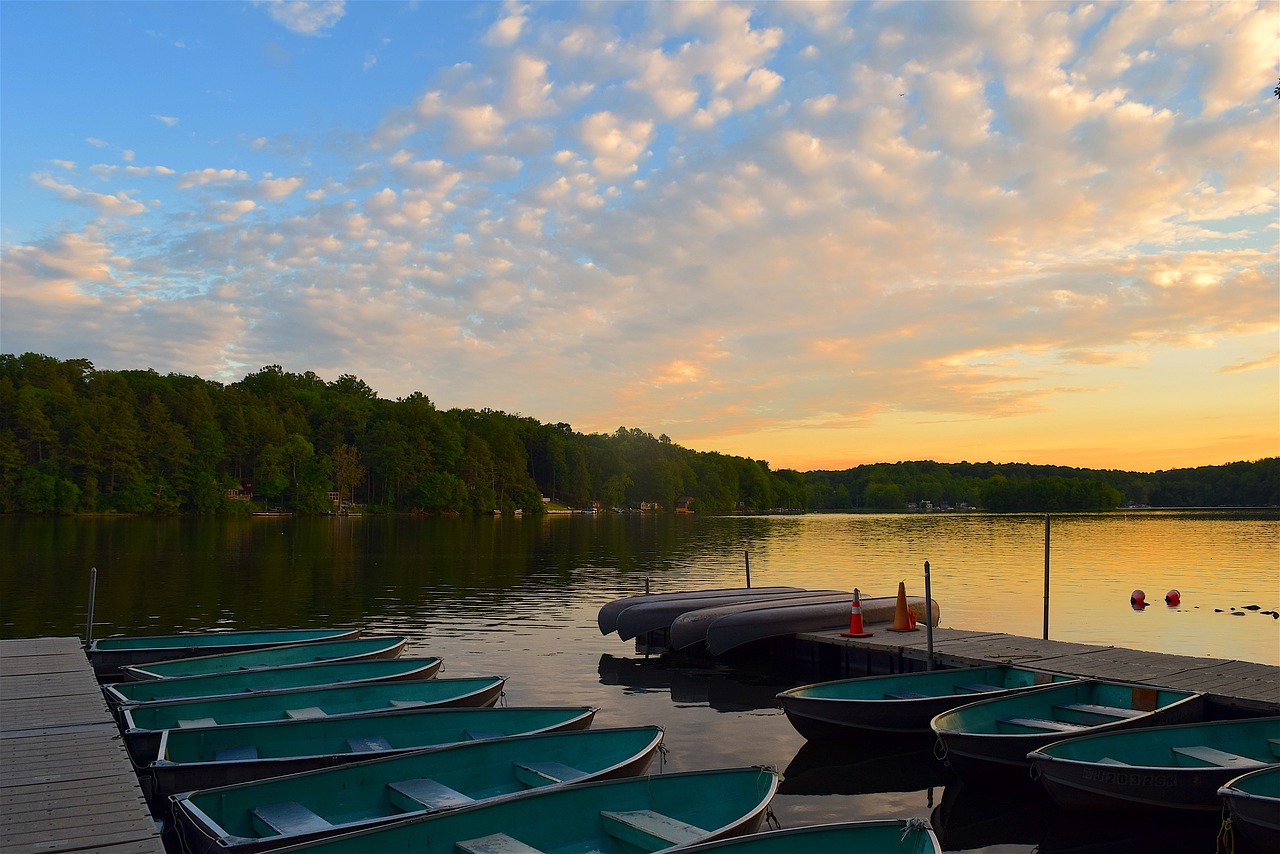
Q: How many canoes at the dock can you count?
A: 4